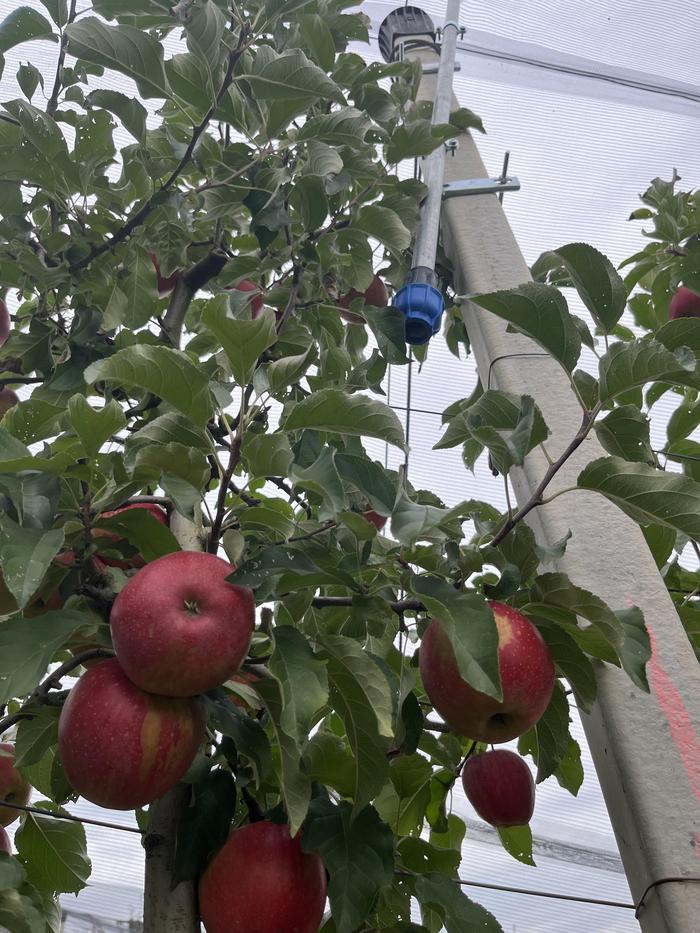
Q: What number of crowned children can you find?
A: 0